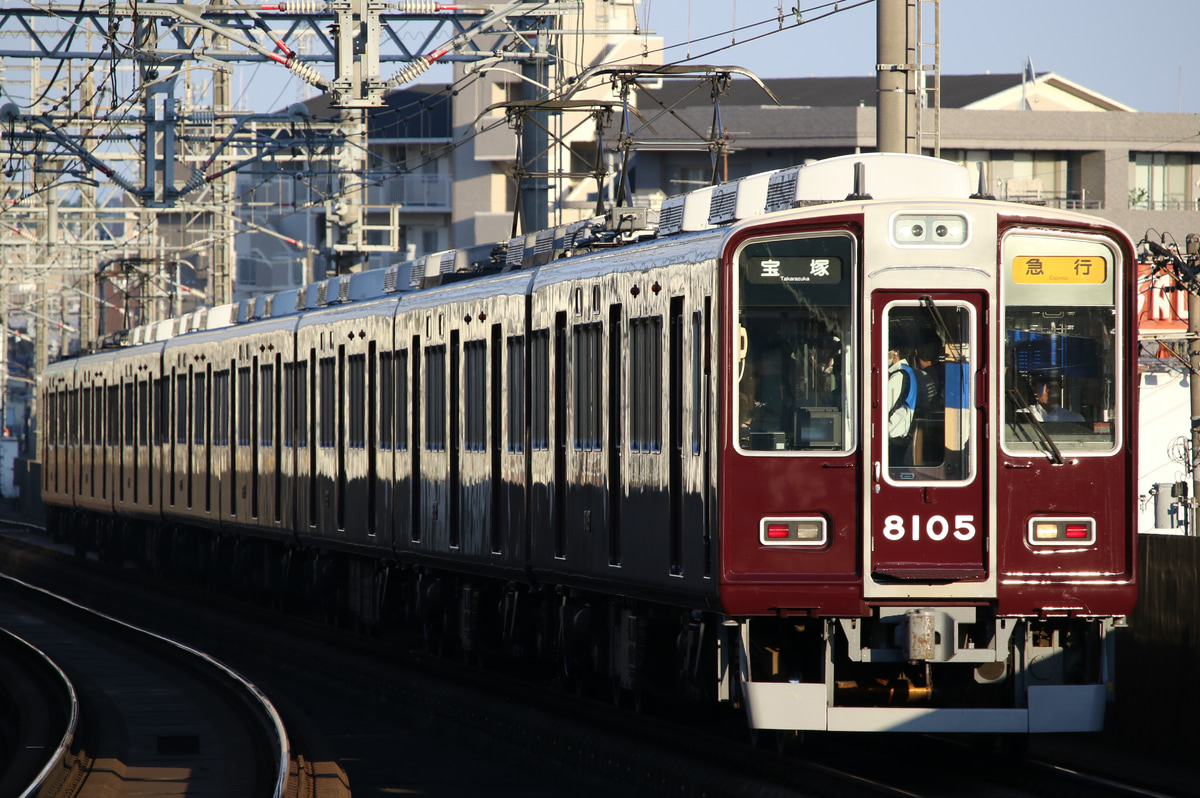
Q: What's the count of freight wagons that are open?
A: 0